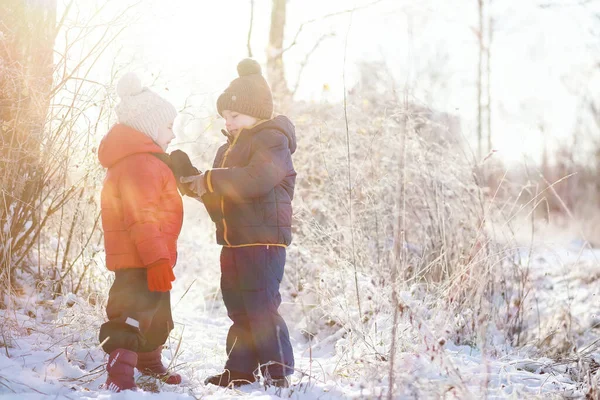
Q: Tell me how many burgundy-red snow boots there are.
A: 2